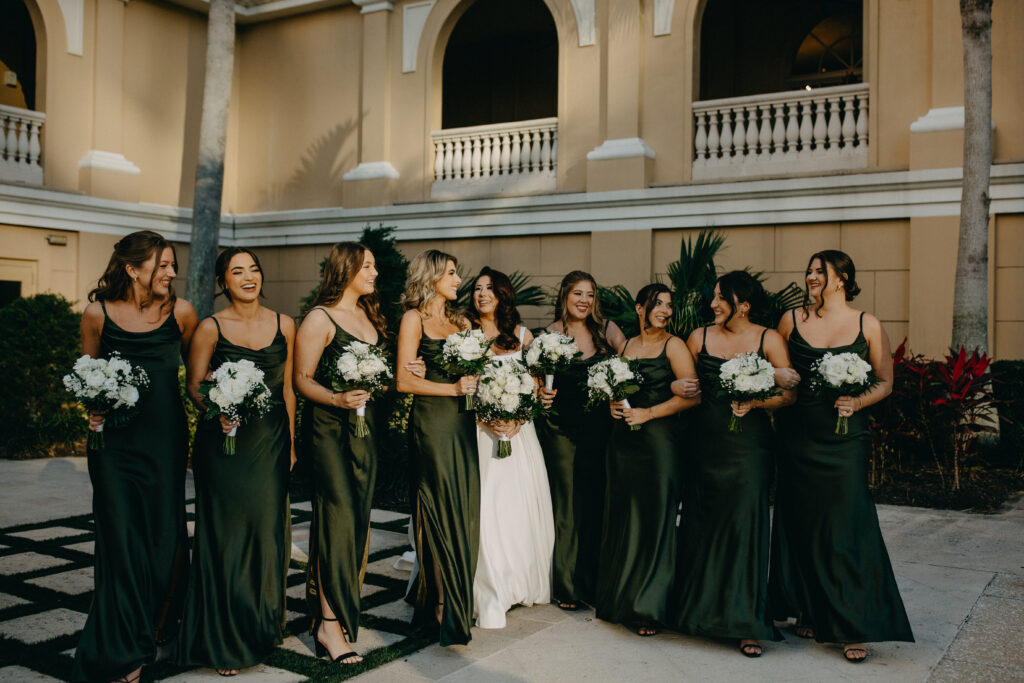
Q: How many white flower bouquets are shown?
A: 9